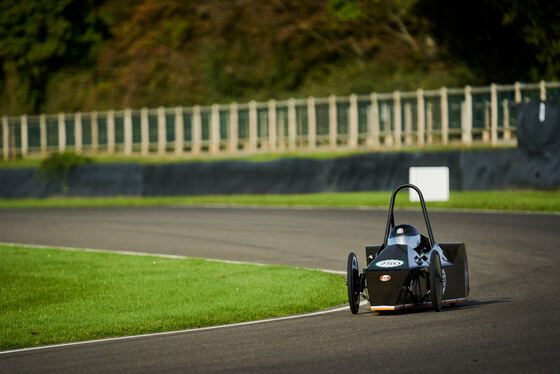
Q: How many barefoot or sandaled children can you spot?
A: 0